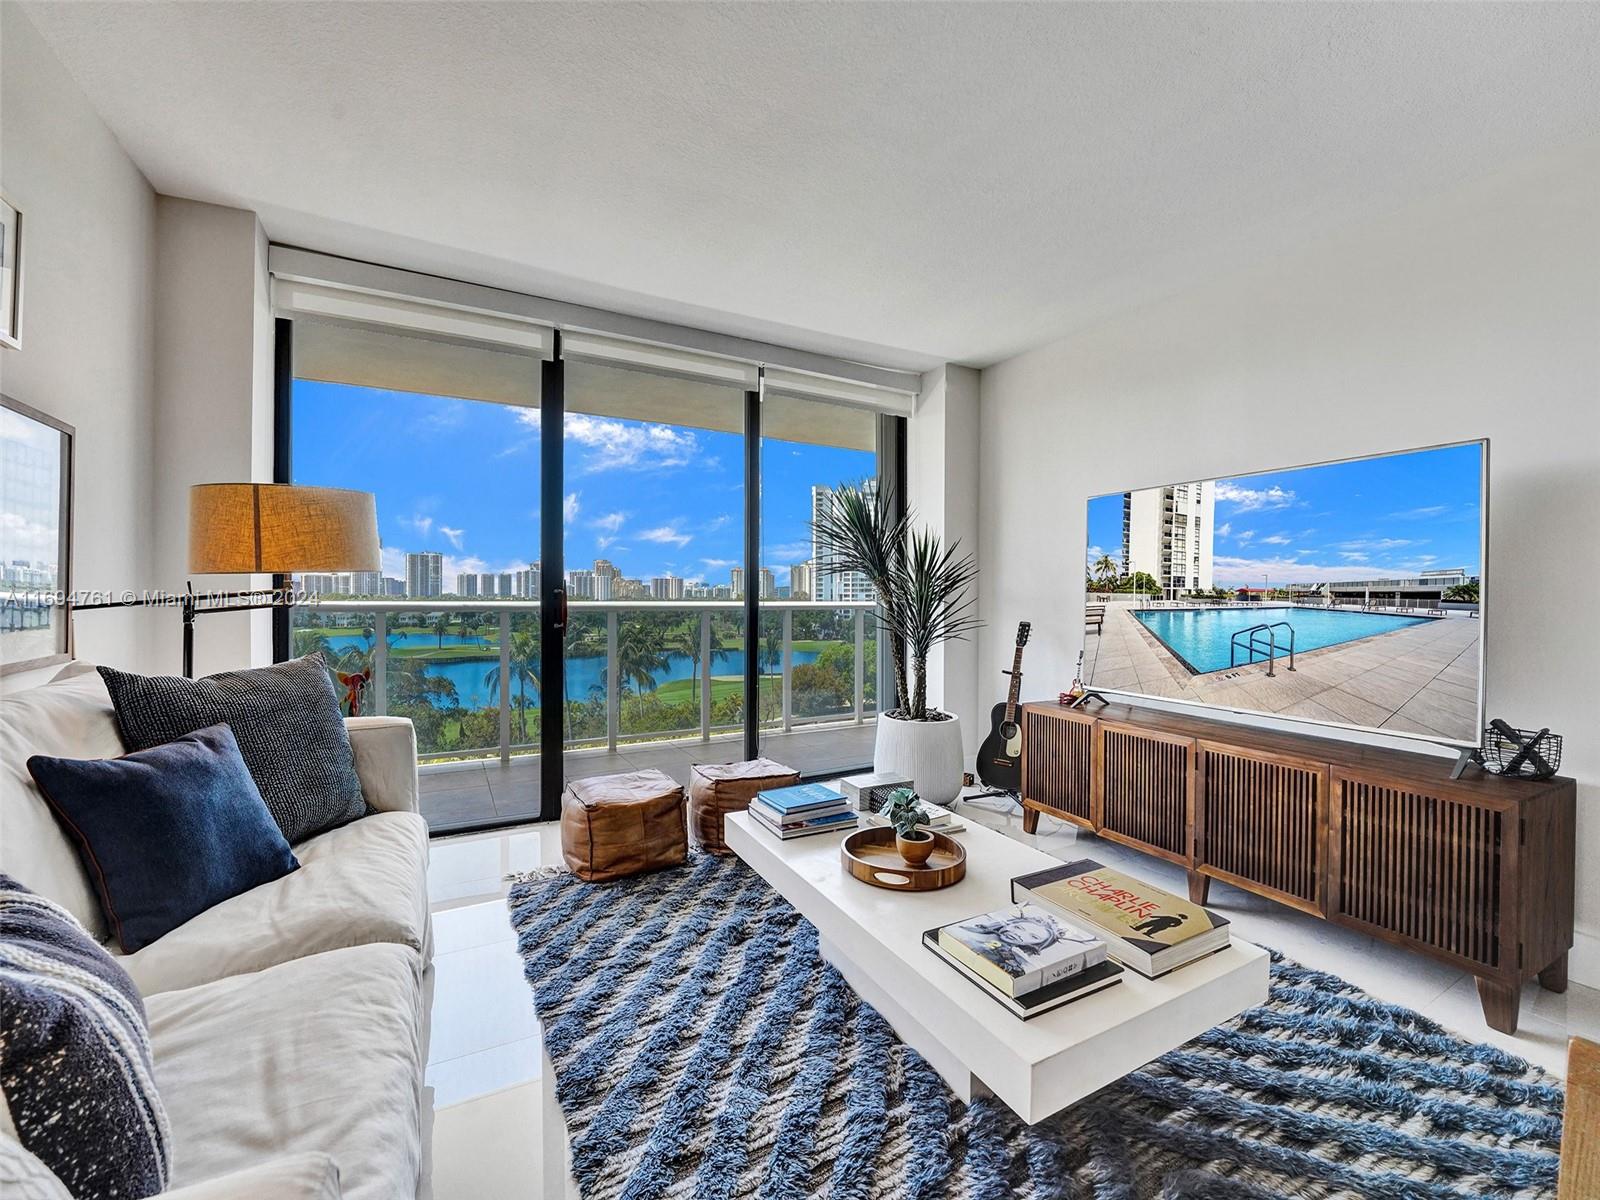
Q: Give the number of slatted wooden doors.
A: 4